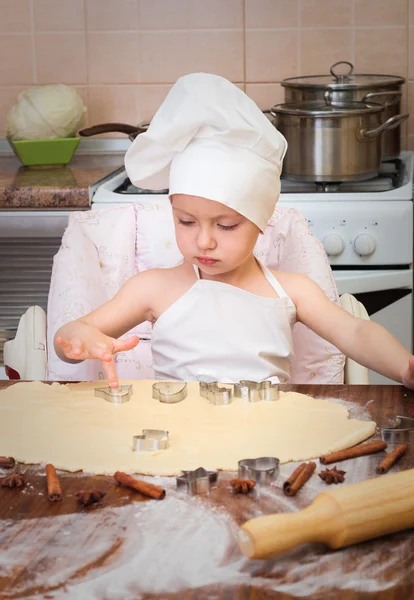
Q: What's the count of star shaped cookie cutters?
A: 1